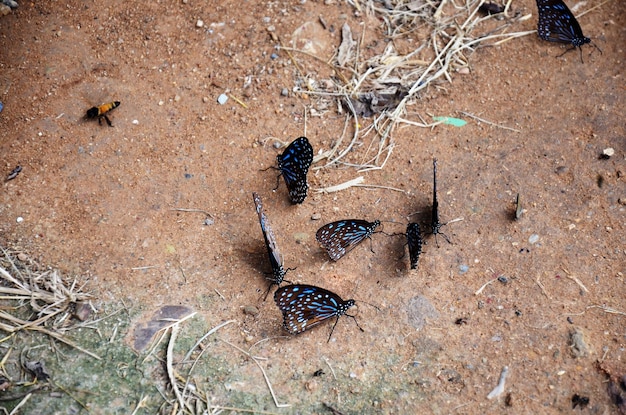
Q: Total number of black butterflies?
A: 7